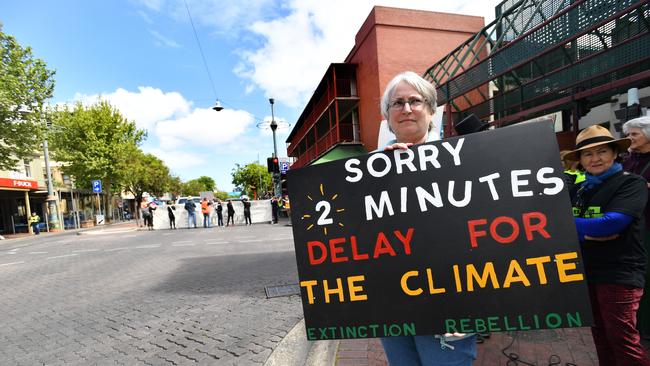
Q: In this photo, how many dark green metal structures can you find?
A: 1